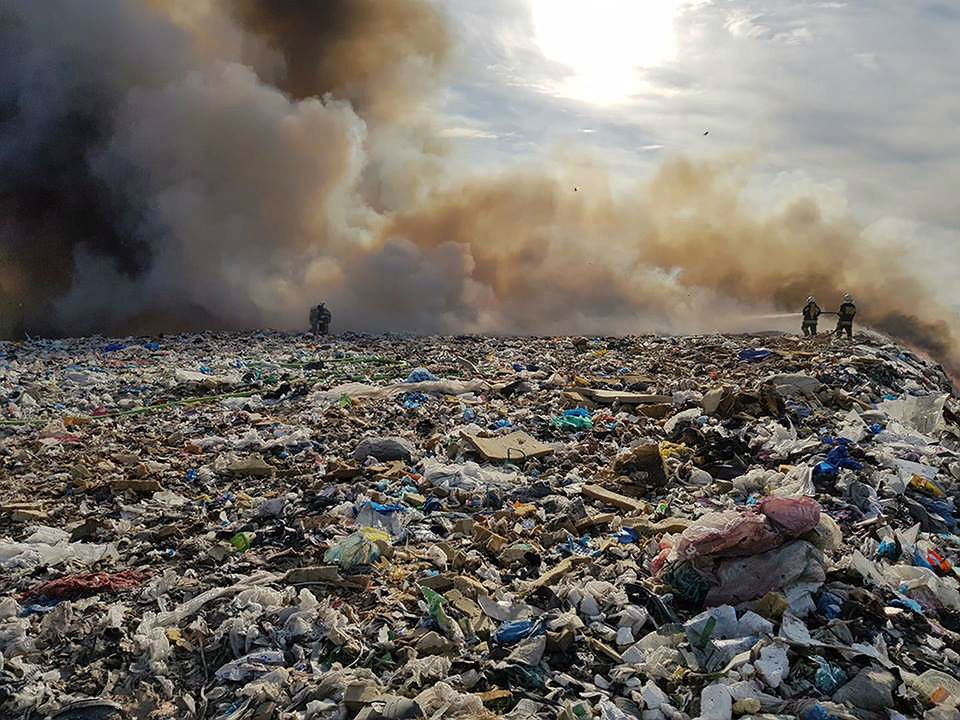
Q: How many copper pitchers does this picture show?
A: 0